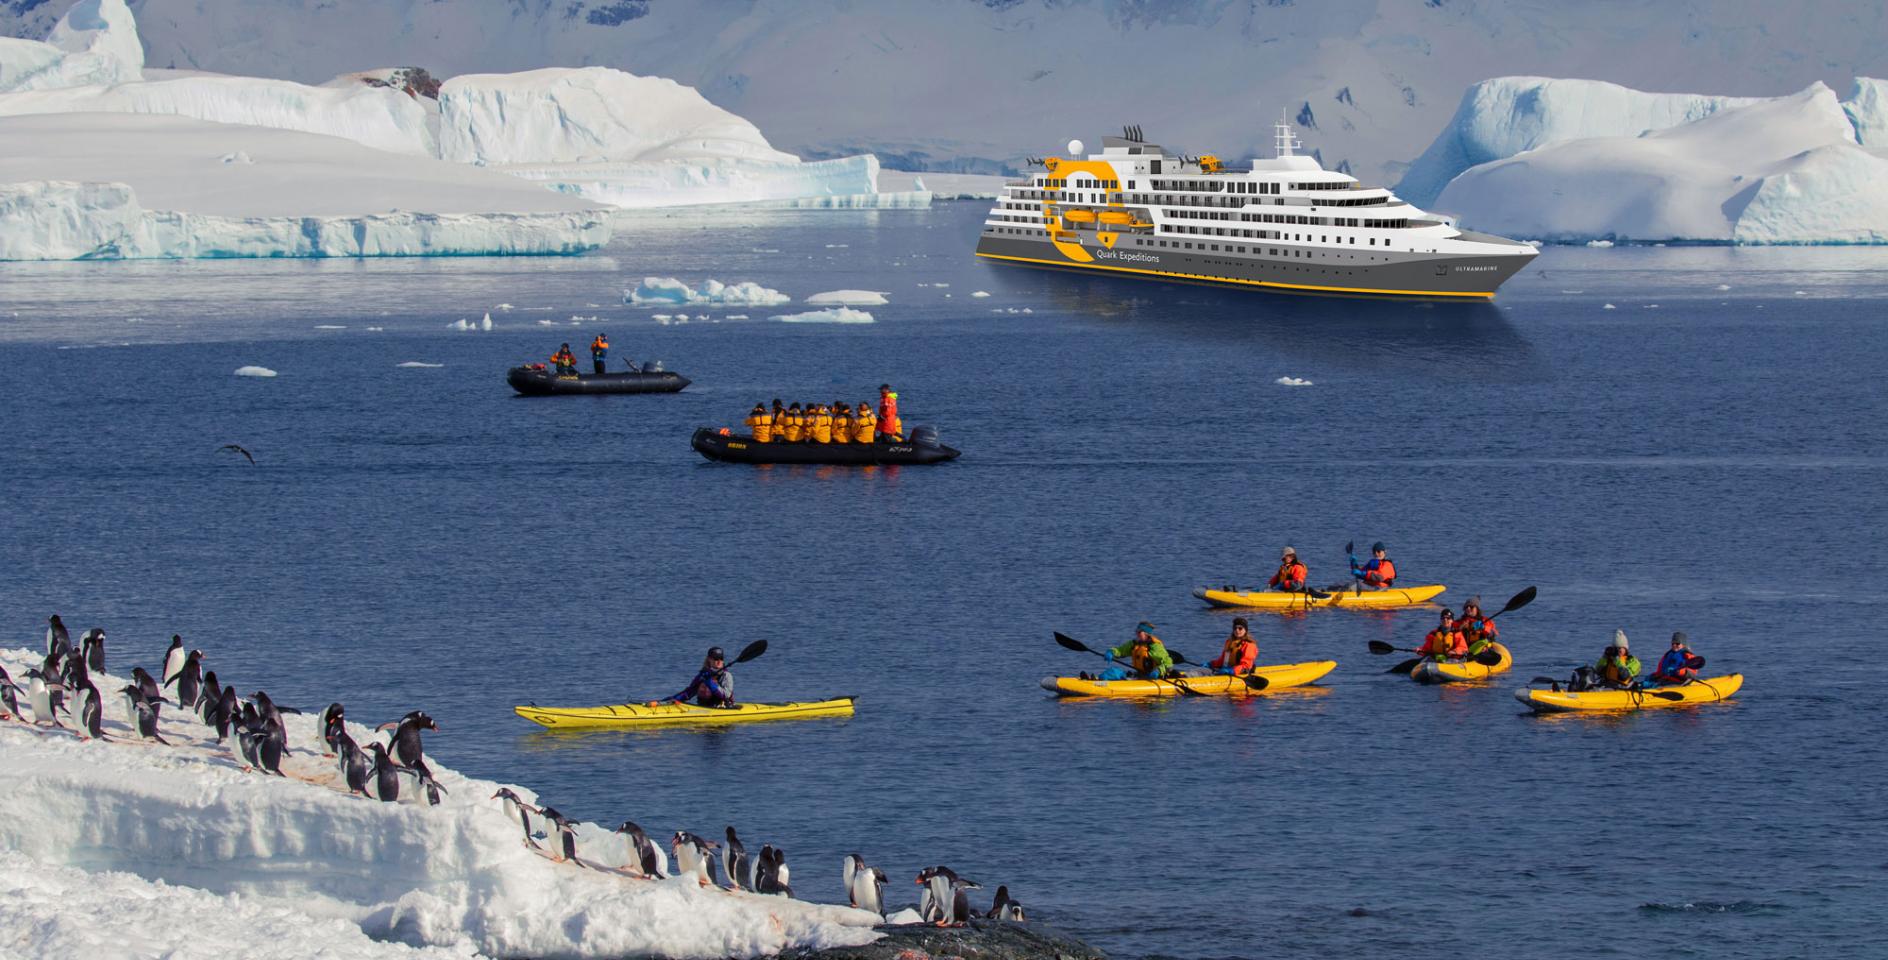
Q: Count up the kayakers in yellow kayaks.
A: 9